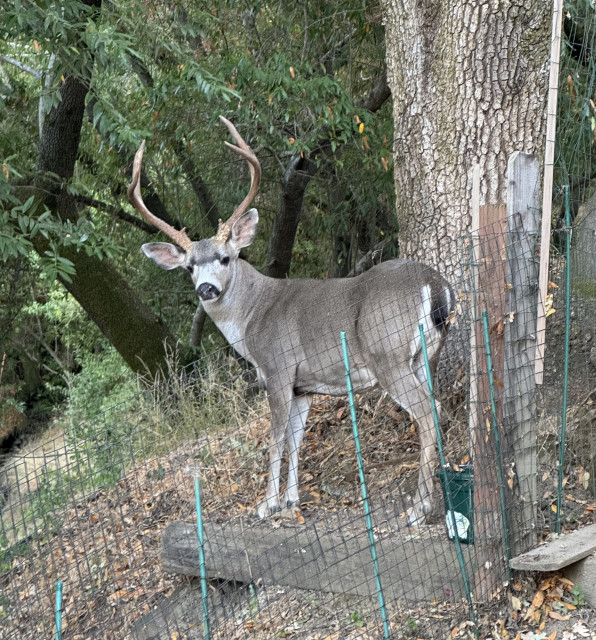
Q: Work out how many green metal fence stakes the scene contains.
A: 6